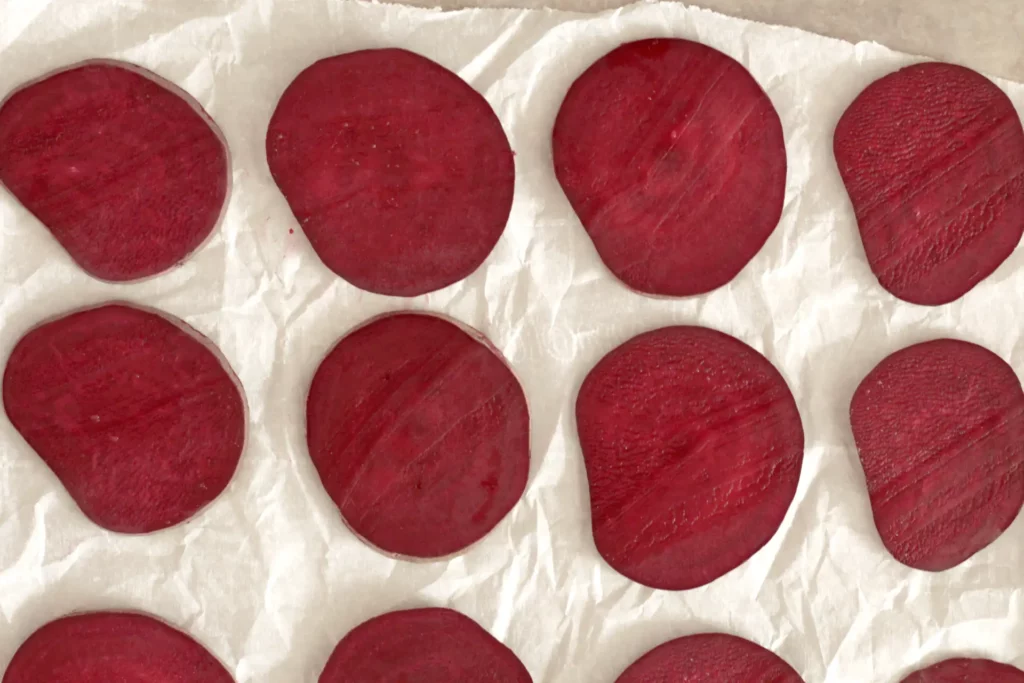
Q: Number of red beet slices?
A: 12